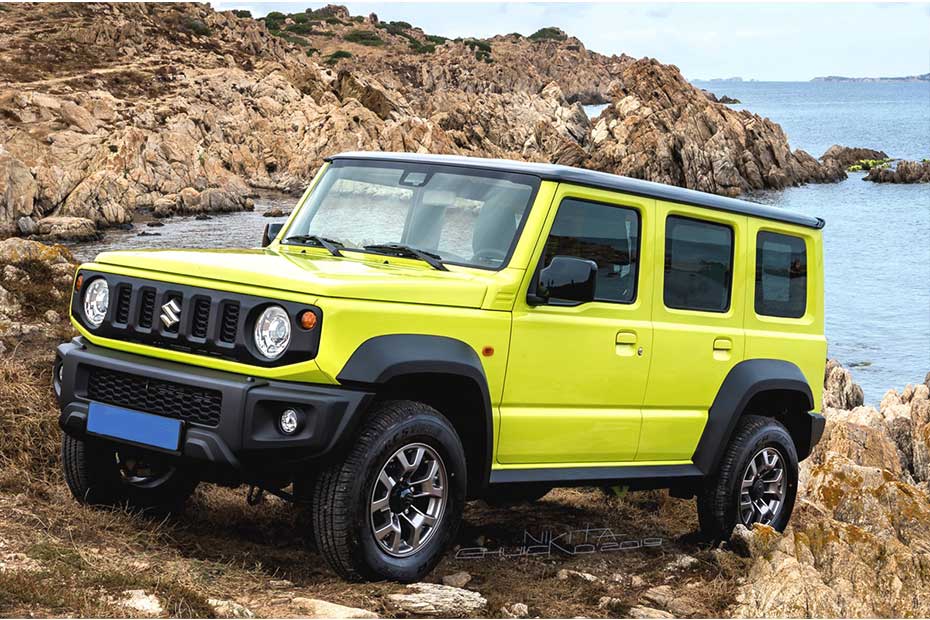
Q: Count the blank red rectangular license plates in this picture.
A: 0